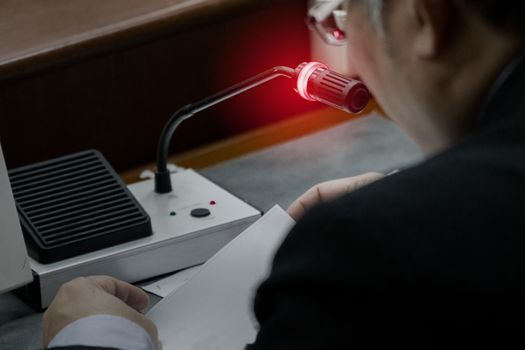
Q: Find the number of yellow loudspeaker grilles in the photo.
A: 0